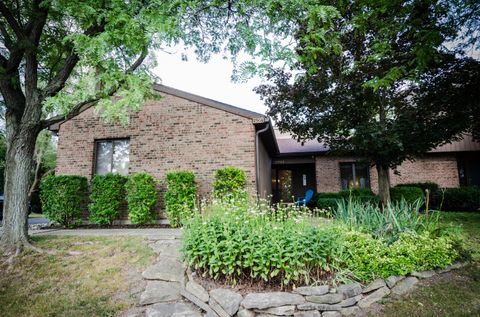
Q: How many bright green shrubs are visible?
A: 5